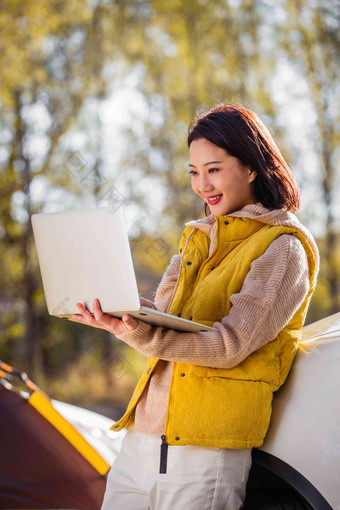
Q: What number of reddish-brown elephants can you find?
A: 0